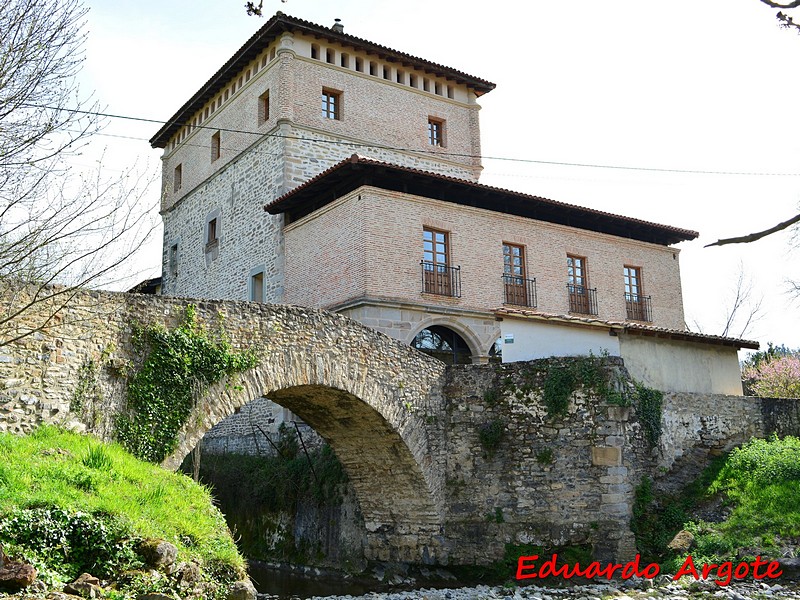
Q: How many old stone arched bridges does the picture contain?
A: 1